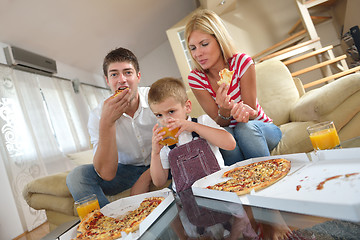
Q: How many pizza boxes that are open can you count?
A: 2